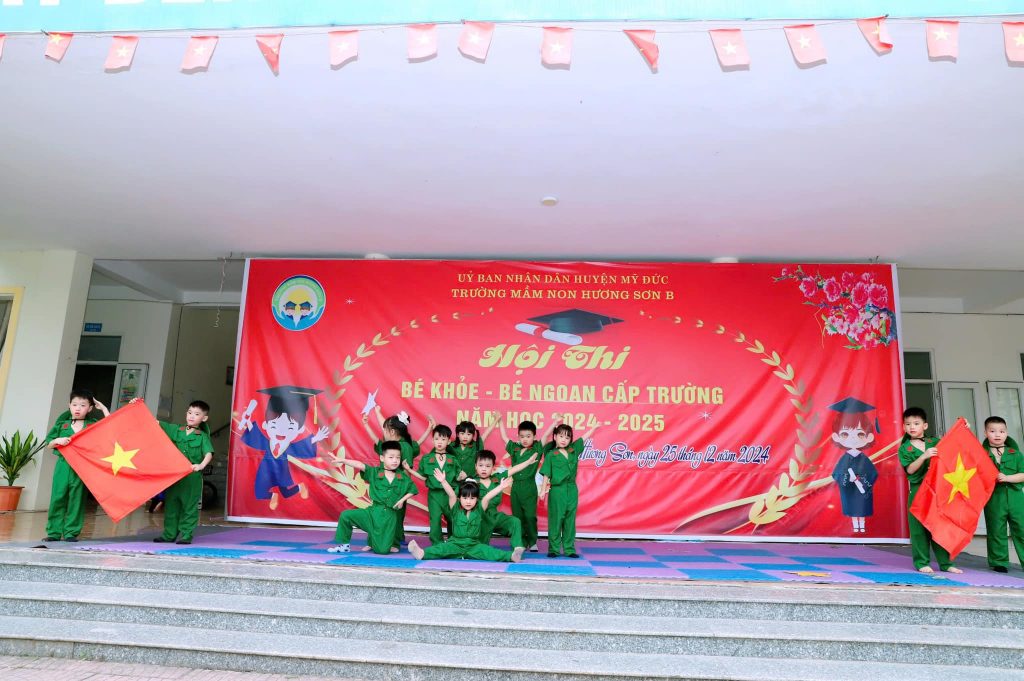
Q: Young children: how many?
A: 12